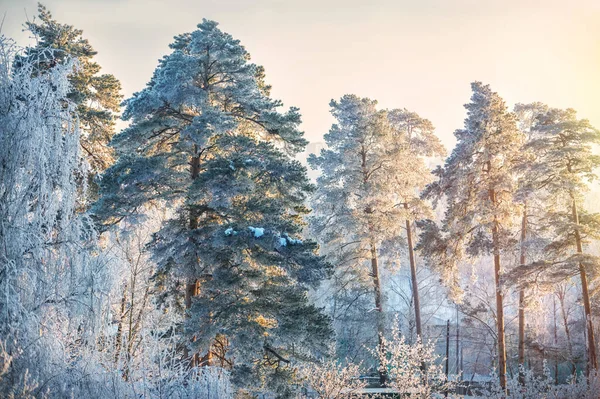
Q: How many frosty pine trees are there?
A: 7